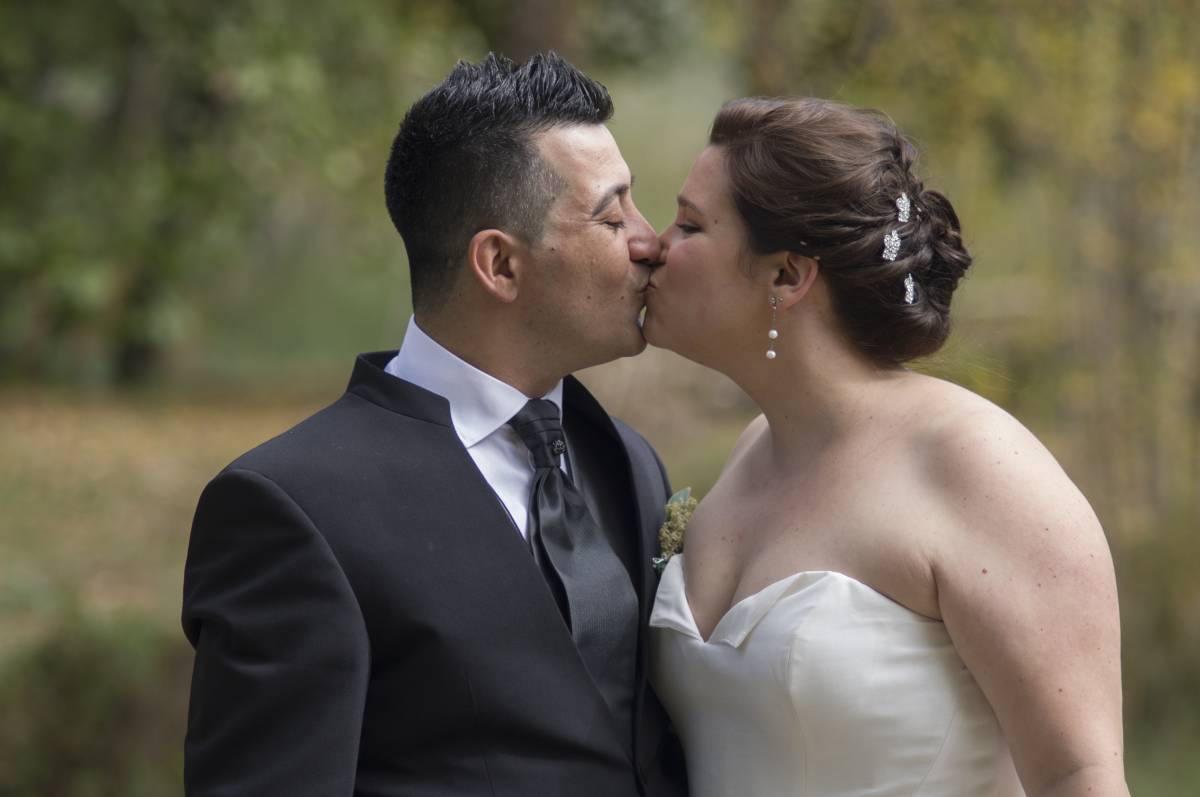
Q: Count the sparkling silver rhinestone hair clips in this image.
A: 3